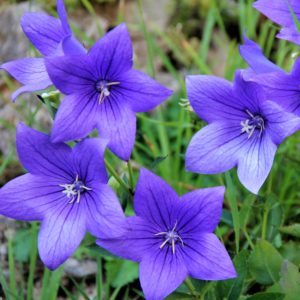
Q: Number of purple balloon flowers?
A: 7